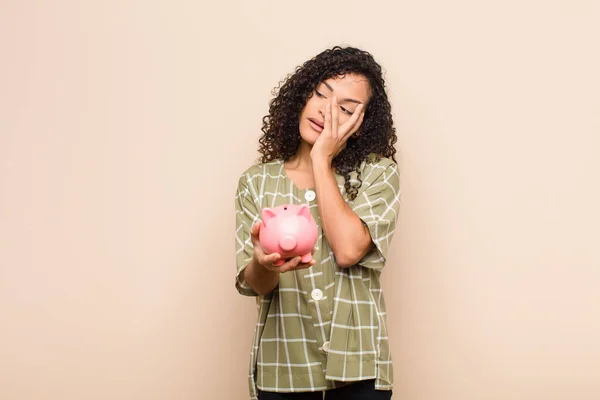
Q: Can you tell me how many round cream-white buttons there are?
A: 3